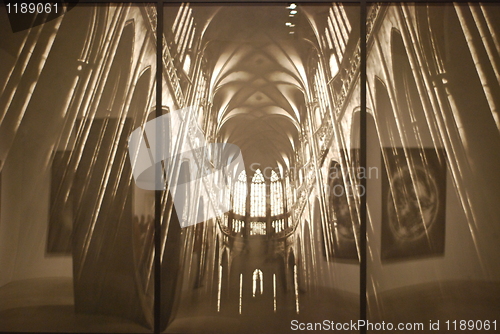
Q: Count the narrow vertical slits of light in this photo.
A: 4